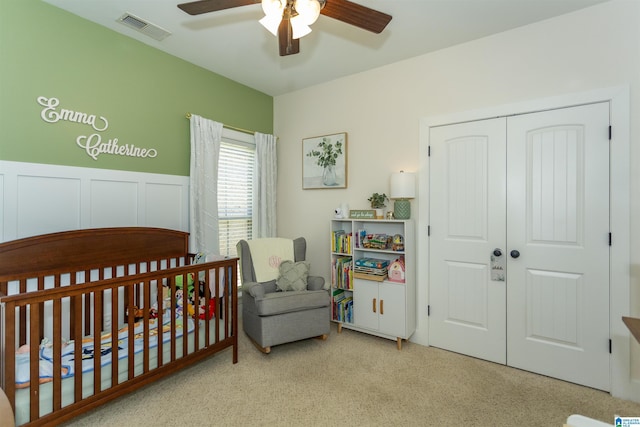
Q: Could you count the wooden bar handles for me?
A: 2